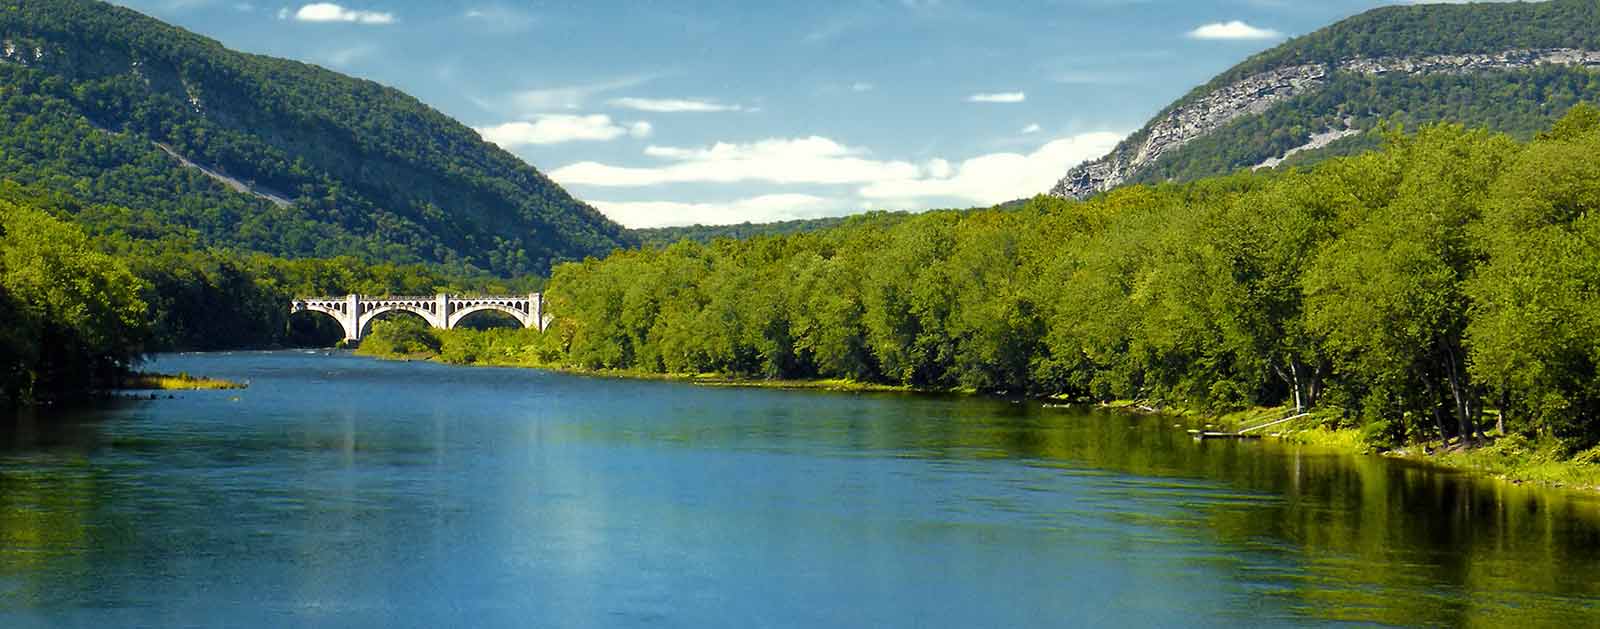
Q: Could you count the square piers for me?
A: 3